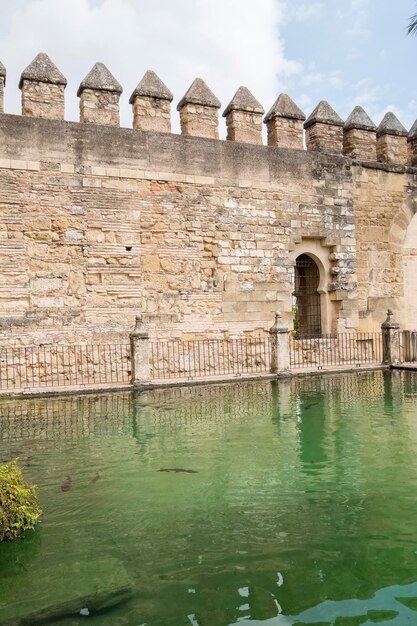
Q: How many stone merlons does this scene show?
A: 11